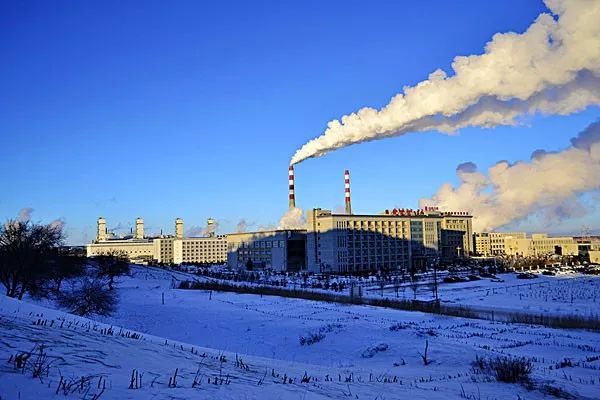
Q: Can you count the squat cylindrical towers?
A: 4